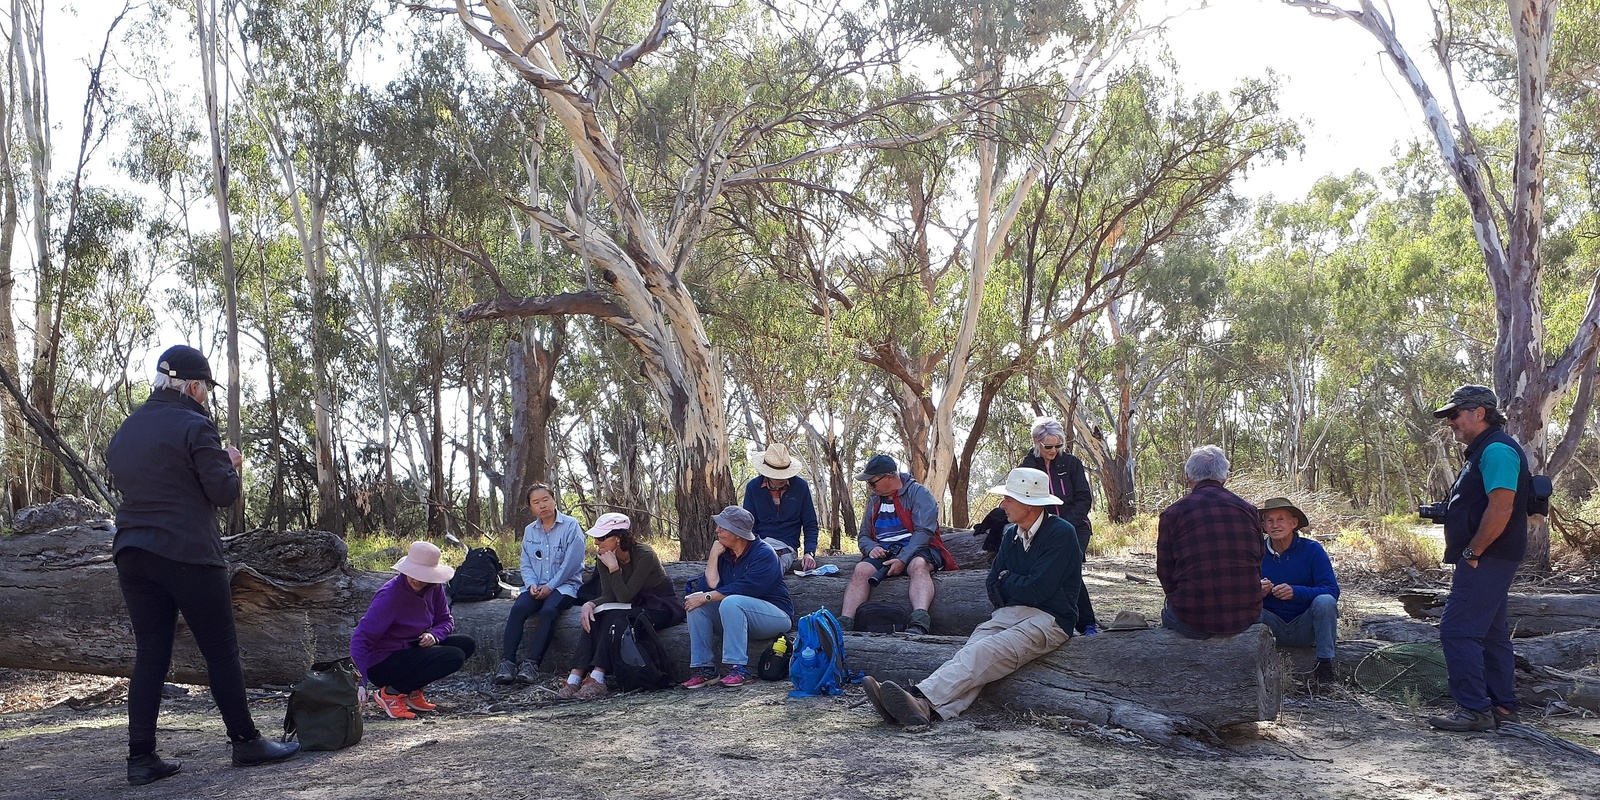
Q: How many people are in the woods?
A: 12